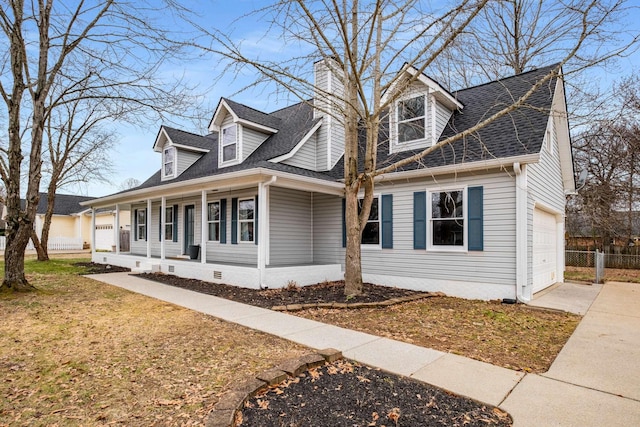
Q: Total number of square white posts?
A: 6